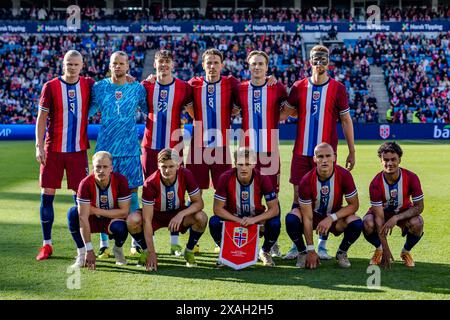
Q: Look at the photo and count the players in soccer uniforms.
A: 11